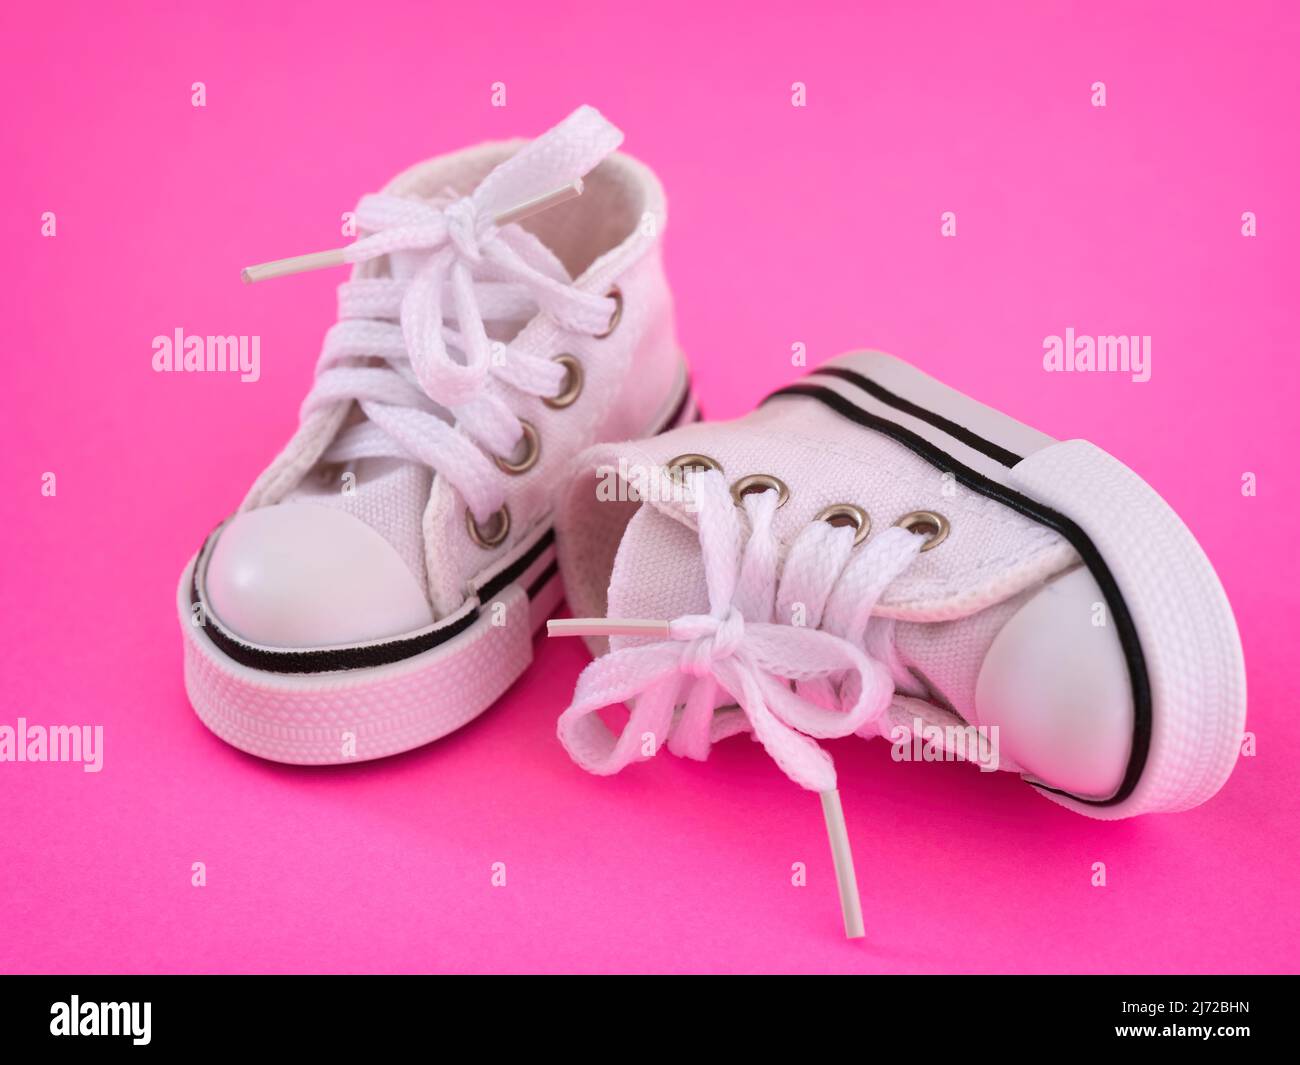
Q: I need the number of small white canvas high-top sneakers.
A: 2